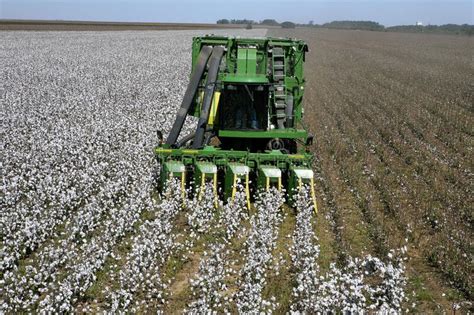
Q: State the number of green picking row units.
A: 5